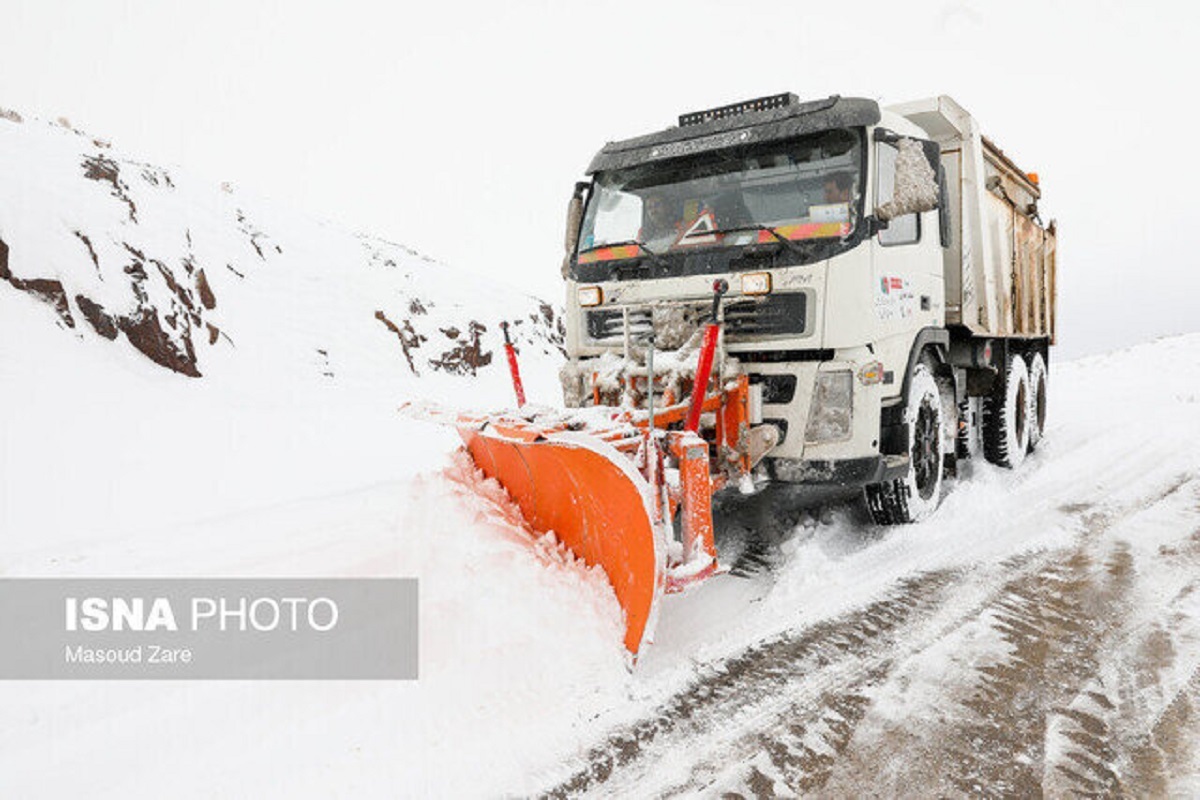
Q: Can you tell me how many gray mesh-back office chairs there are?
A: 0